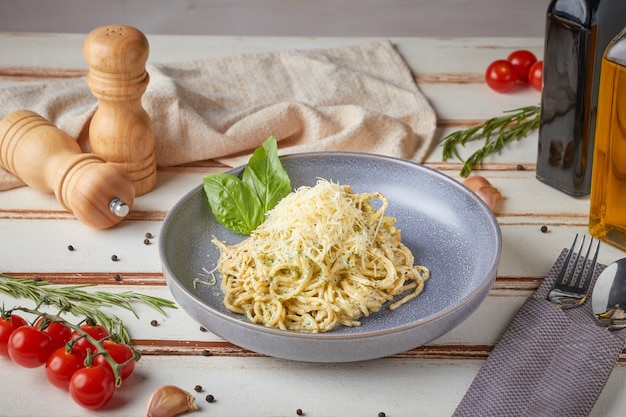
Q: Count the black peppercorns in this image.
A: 15